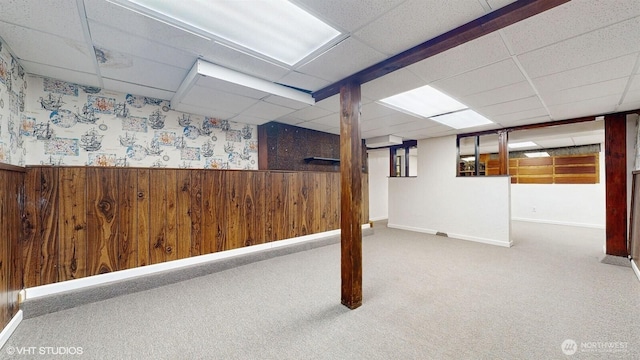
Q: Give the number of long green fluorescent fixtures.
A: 0